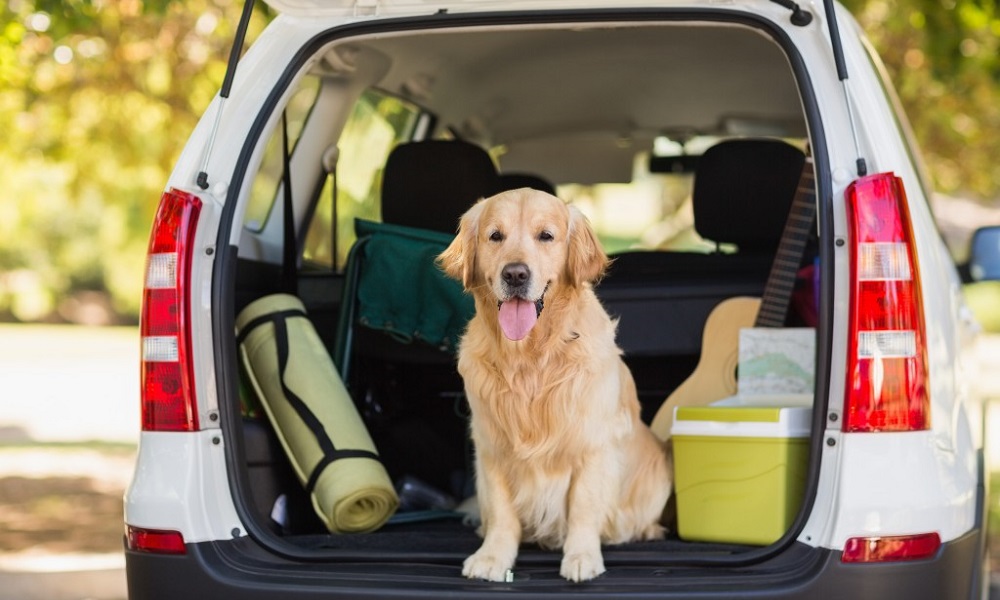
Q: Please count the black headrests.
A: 3